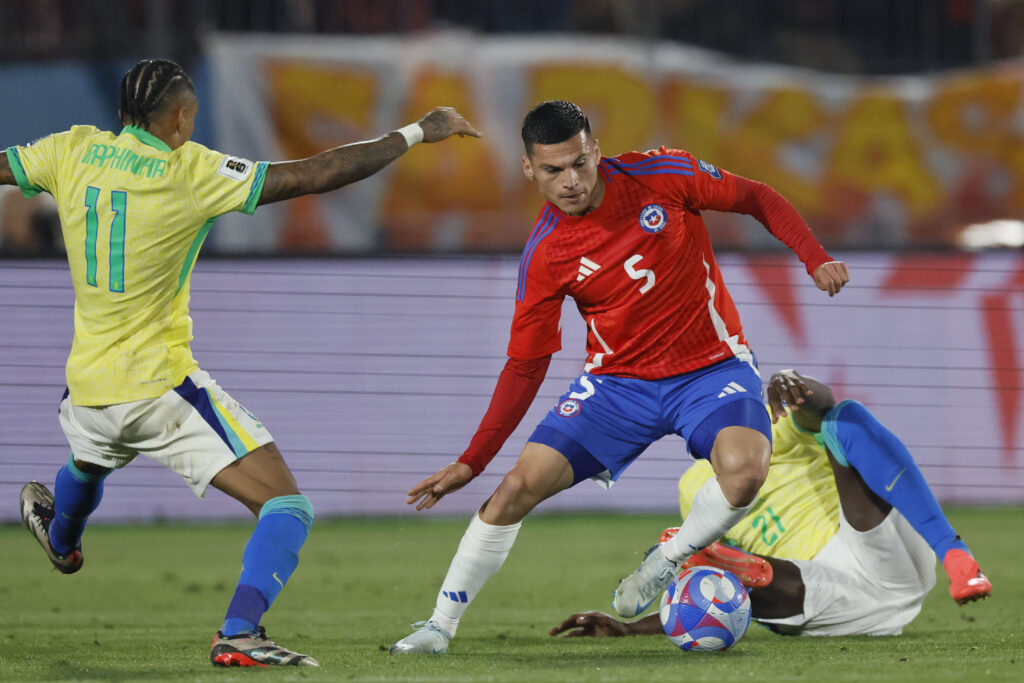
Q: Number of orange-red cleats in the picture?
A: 2